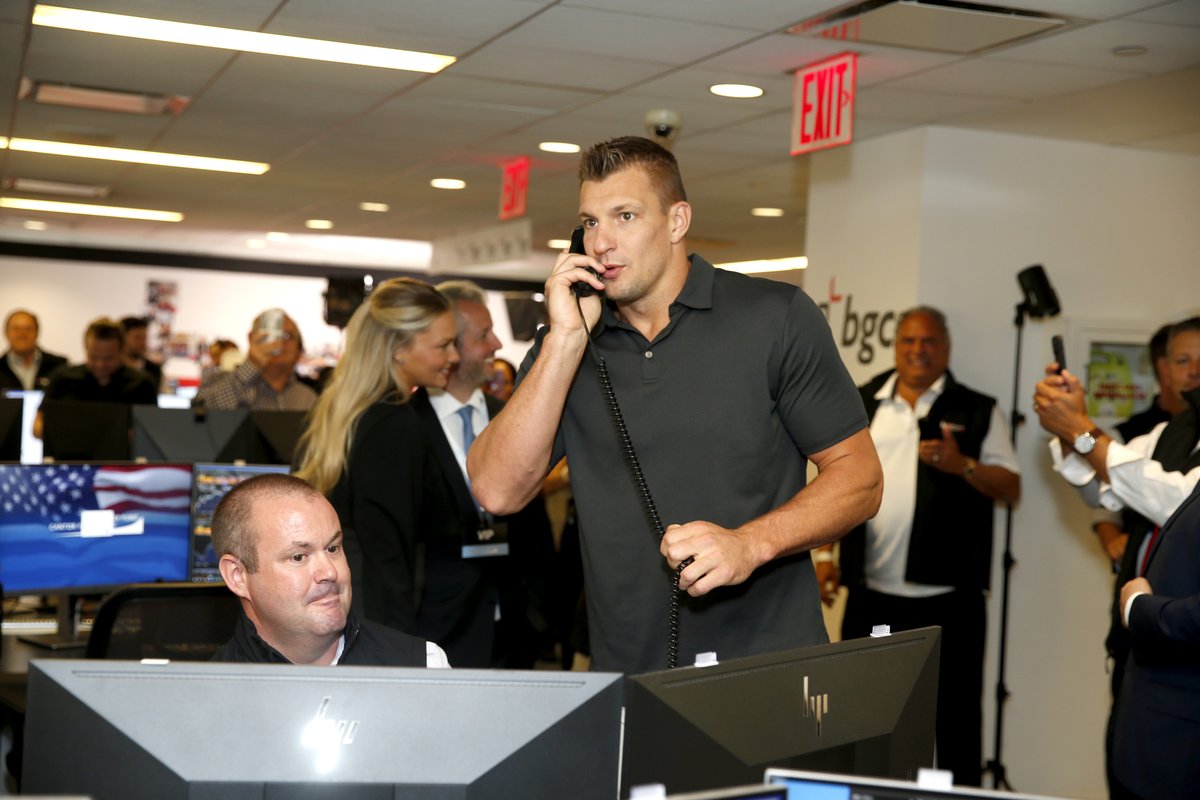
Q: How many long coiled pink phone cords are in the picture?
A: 0